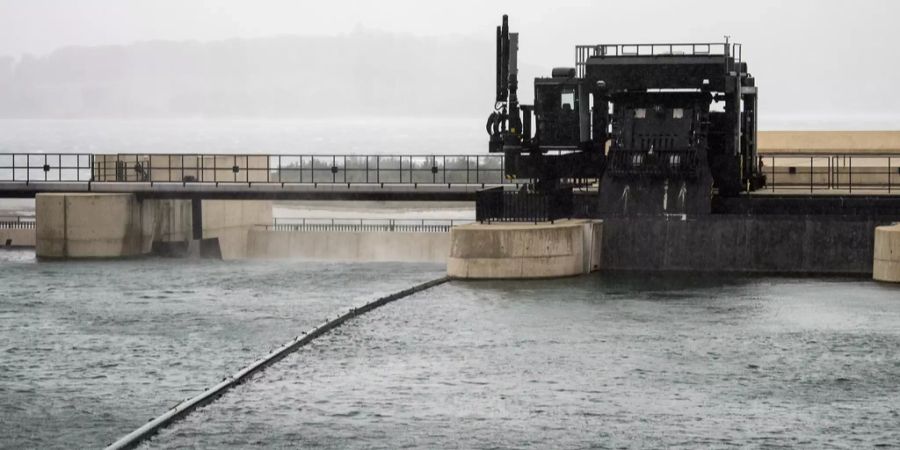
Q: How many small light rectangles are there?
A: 2